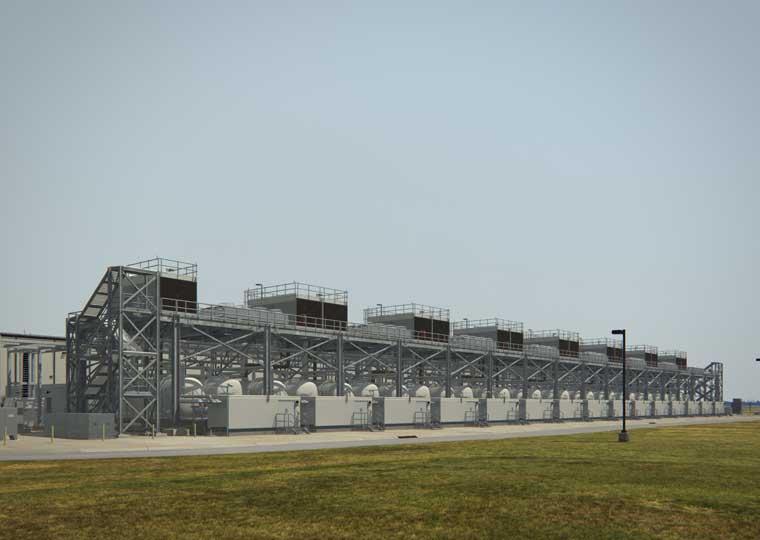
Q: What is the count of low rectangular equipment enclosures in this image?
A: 15